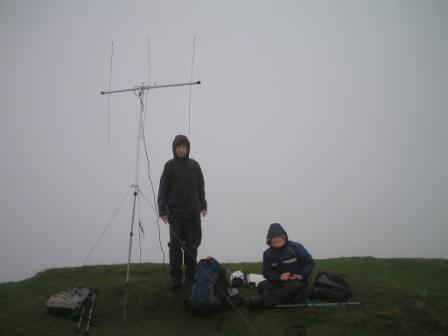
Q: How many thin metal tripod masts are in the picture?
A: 1